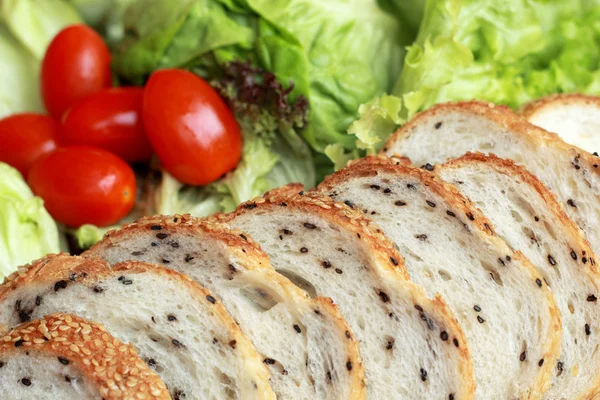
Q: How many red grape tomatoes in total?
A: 5